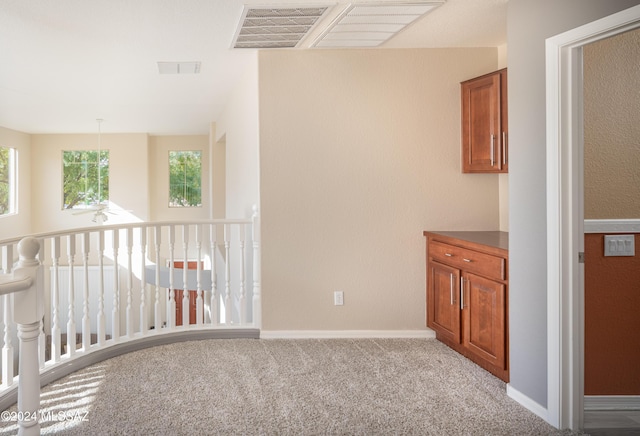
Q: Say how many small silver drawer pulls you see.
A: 2